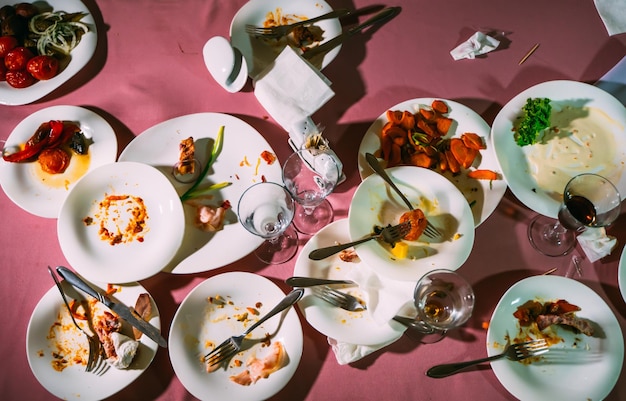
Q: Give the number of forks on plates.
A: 7